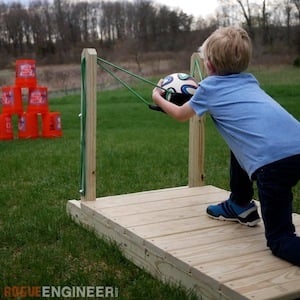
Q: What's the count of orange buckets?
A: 6